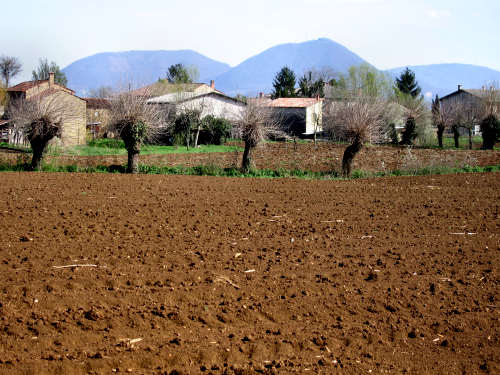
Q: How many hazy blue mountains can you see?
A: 3